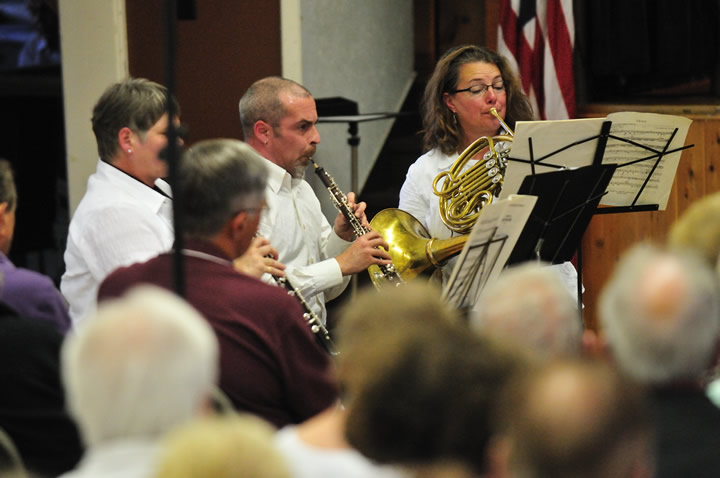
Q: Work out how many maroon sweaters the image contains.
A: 1